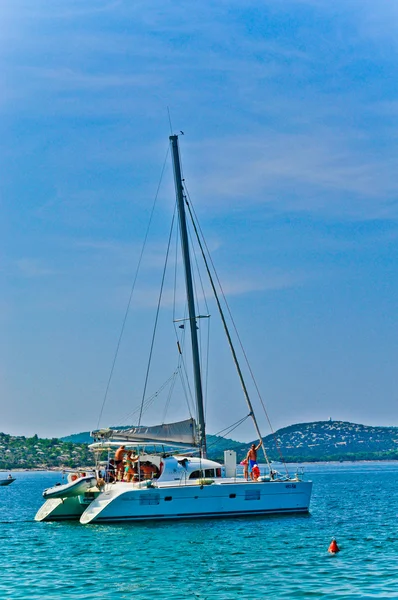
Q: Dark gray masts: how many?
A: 1